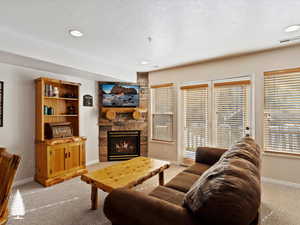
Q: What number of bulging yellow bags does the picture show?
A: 0